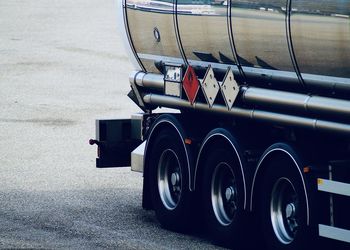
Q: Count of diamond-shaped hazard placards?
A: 3